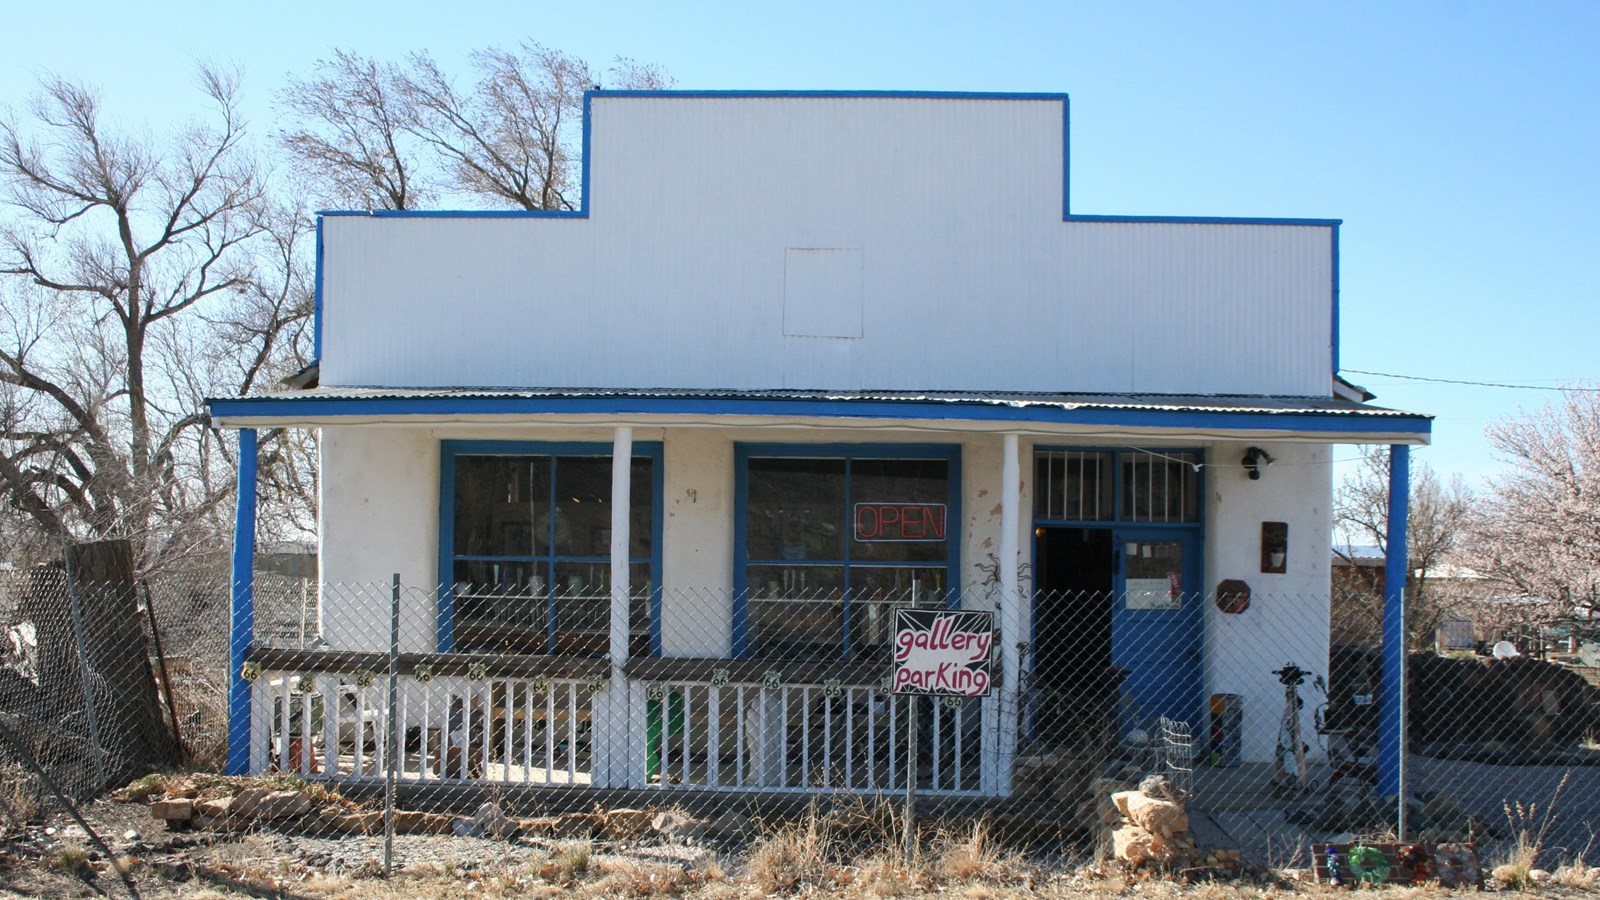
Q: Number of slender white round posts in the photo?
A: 2